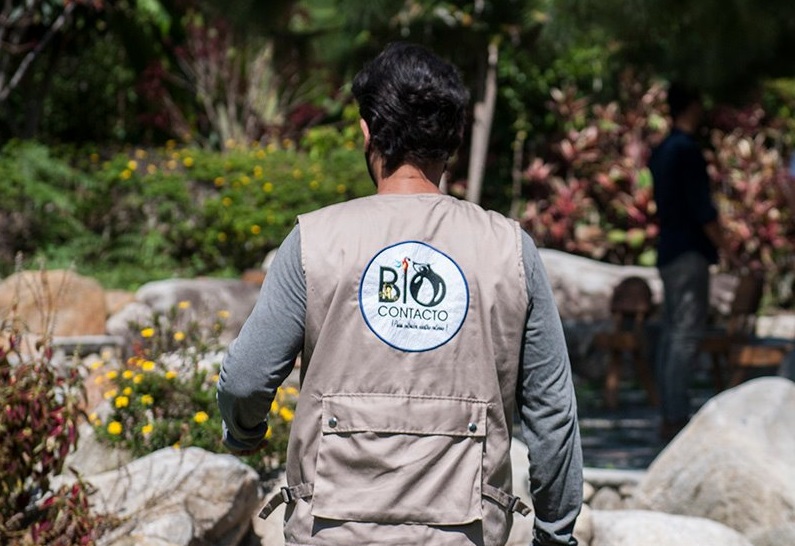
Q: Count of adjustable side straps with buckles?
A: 2